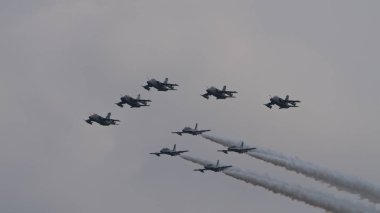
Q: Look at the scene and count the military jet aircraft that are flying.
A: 9